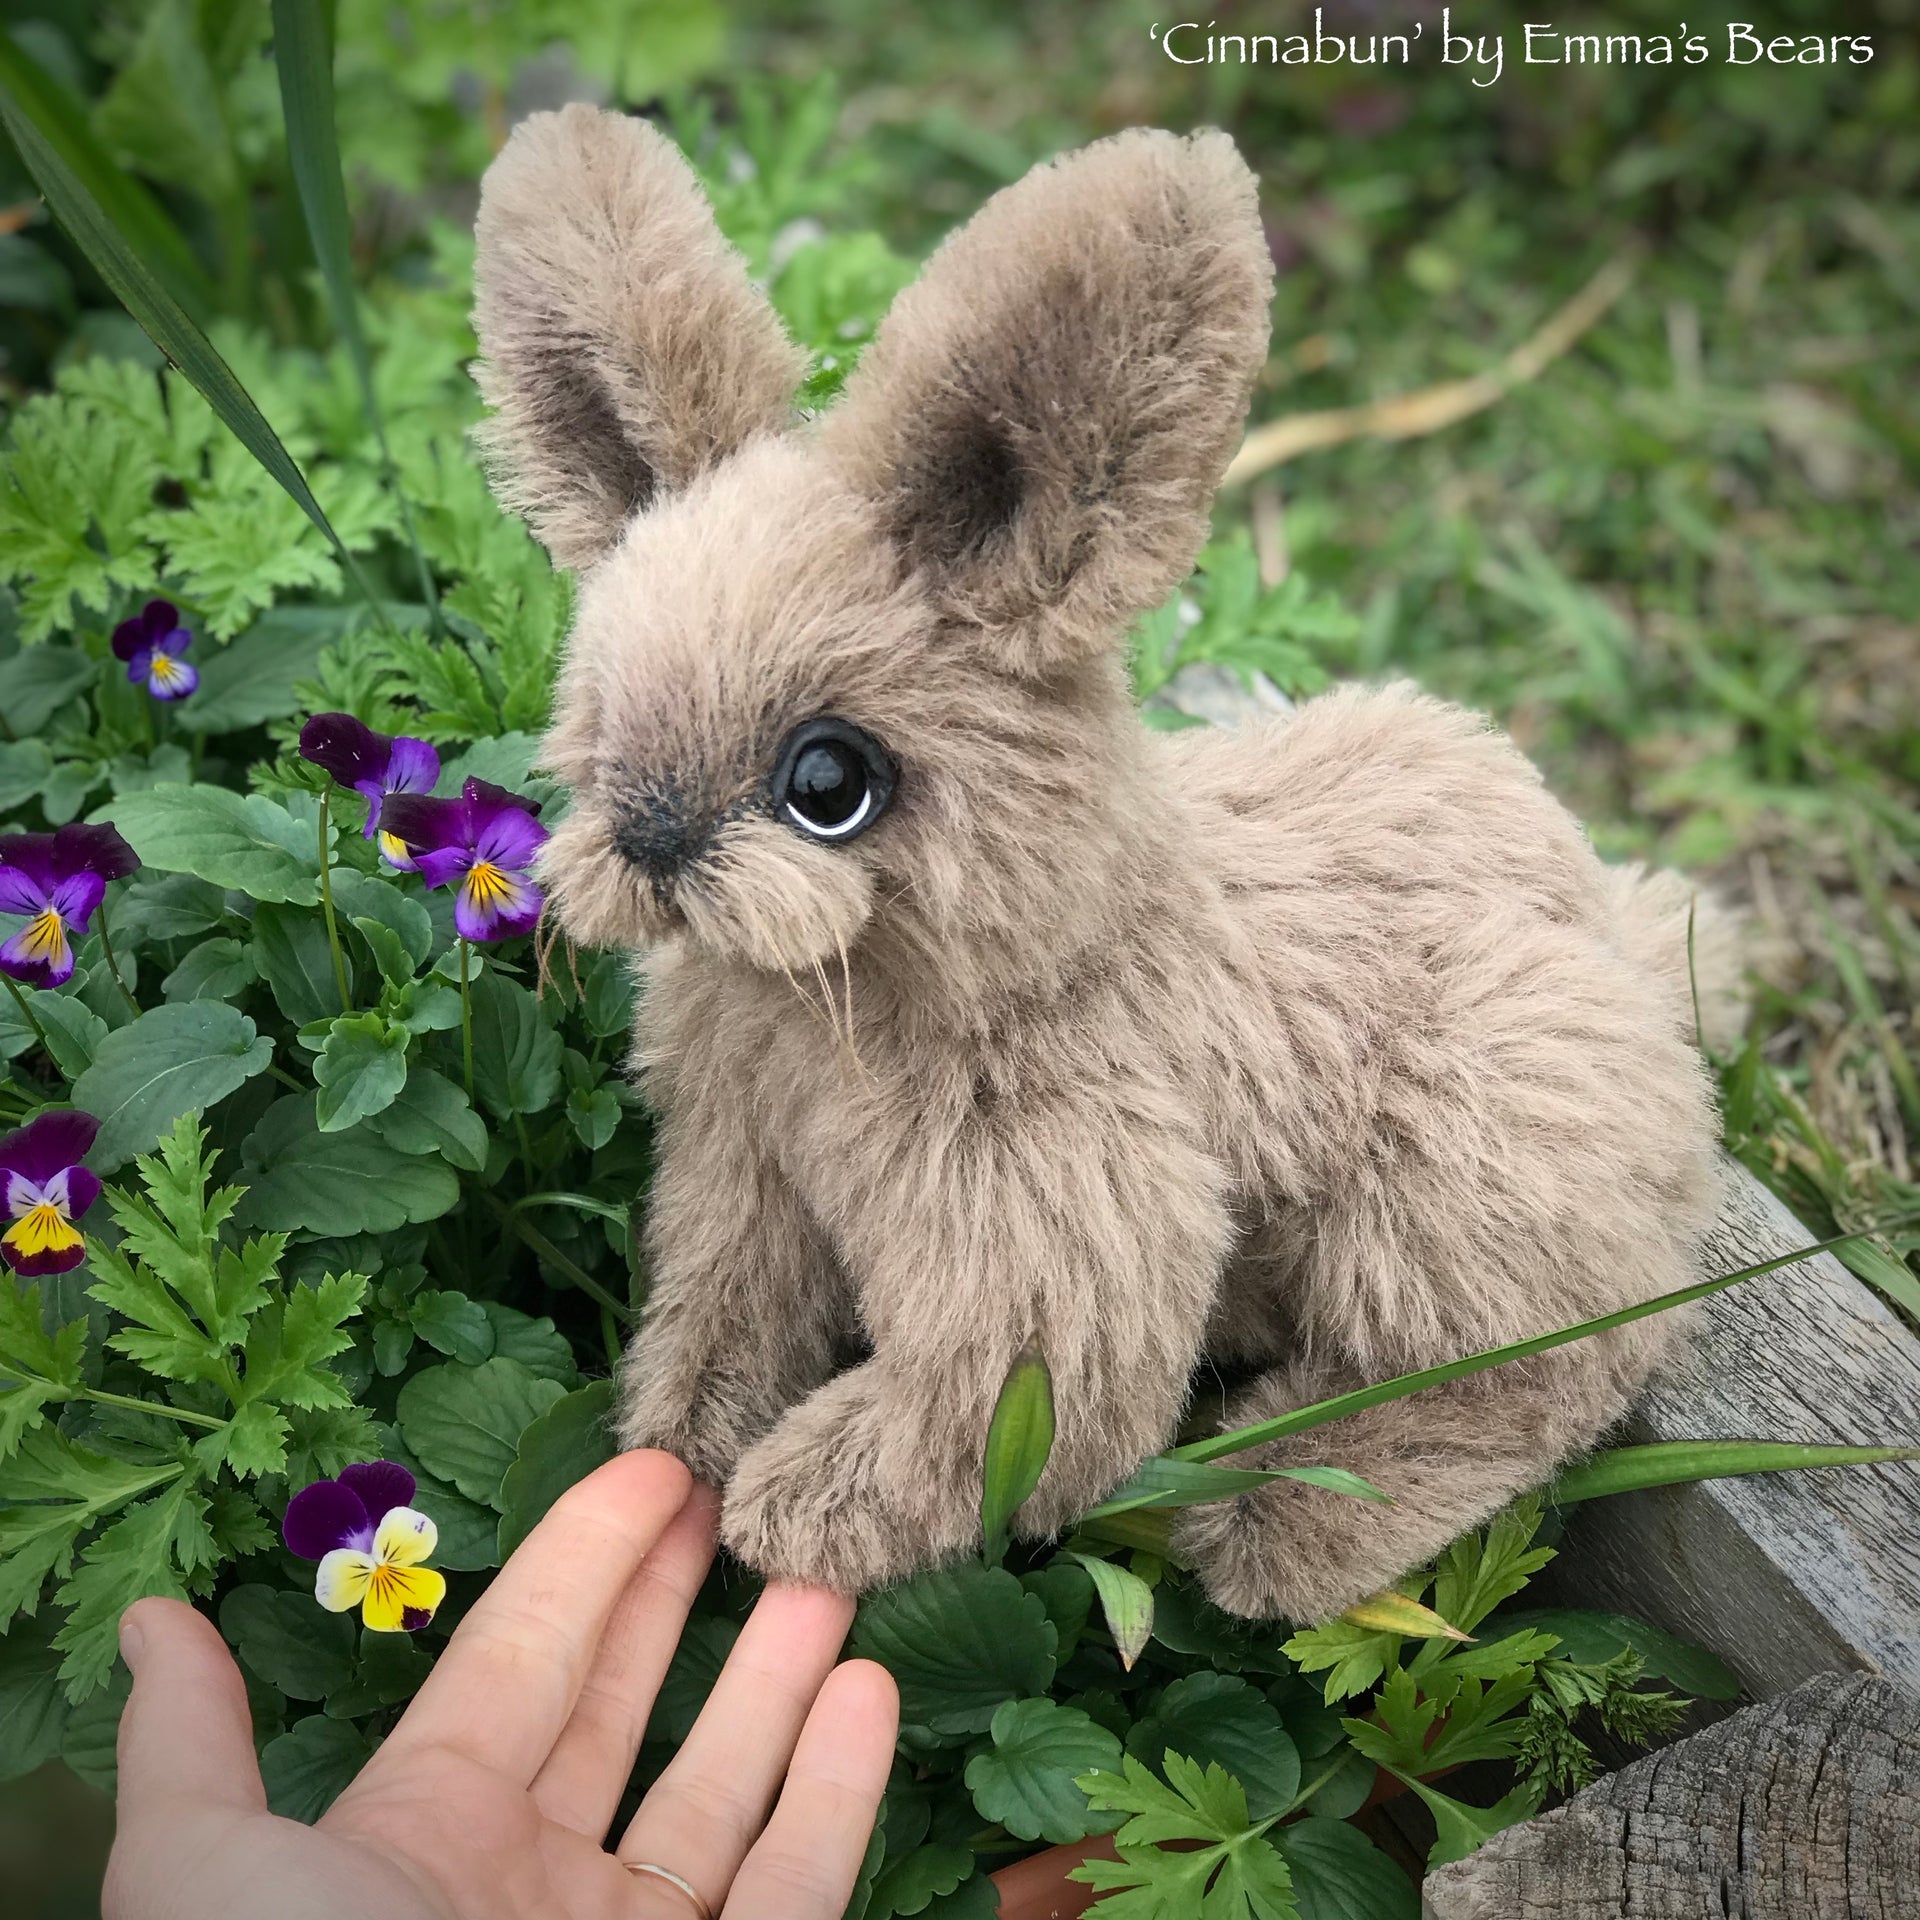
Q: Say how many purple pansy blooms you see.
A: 6